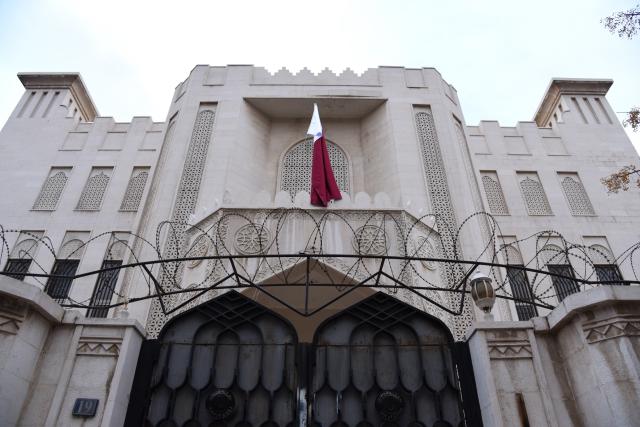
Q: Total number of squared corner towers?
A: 2